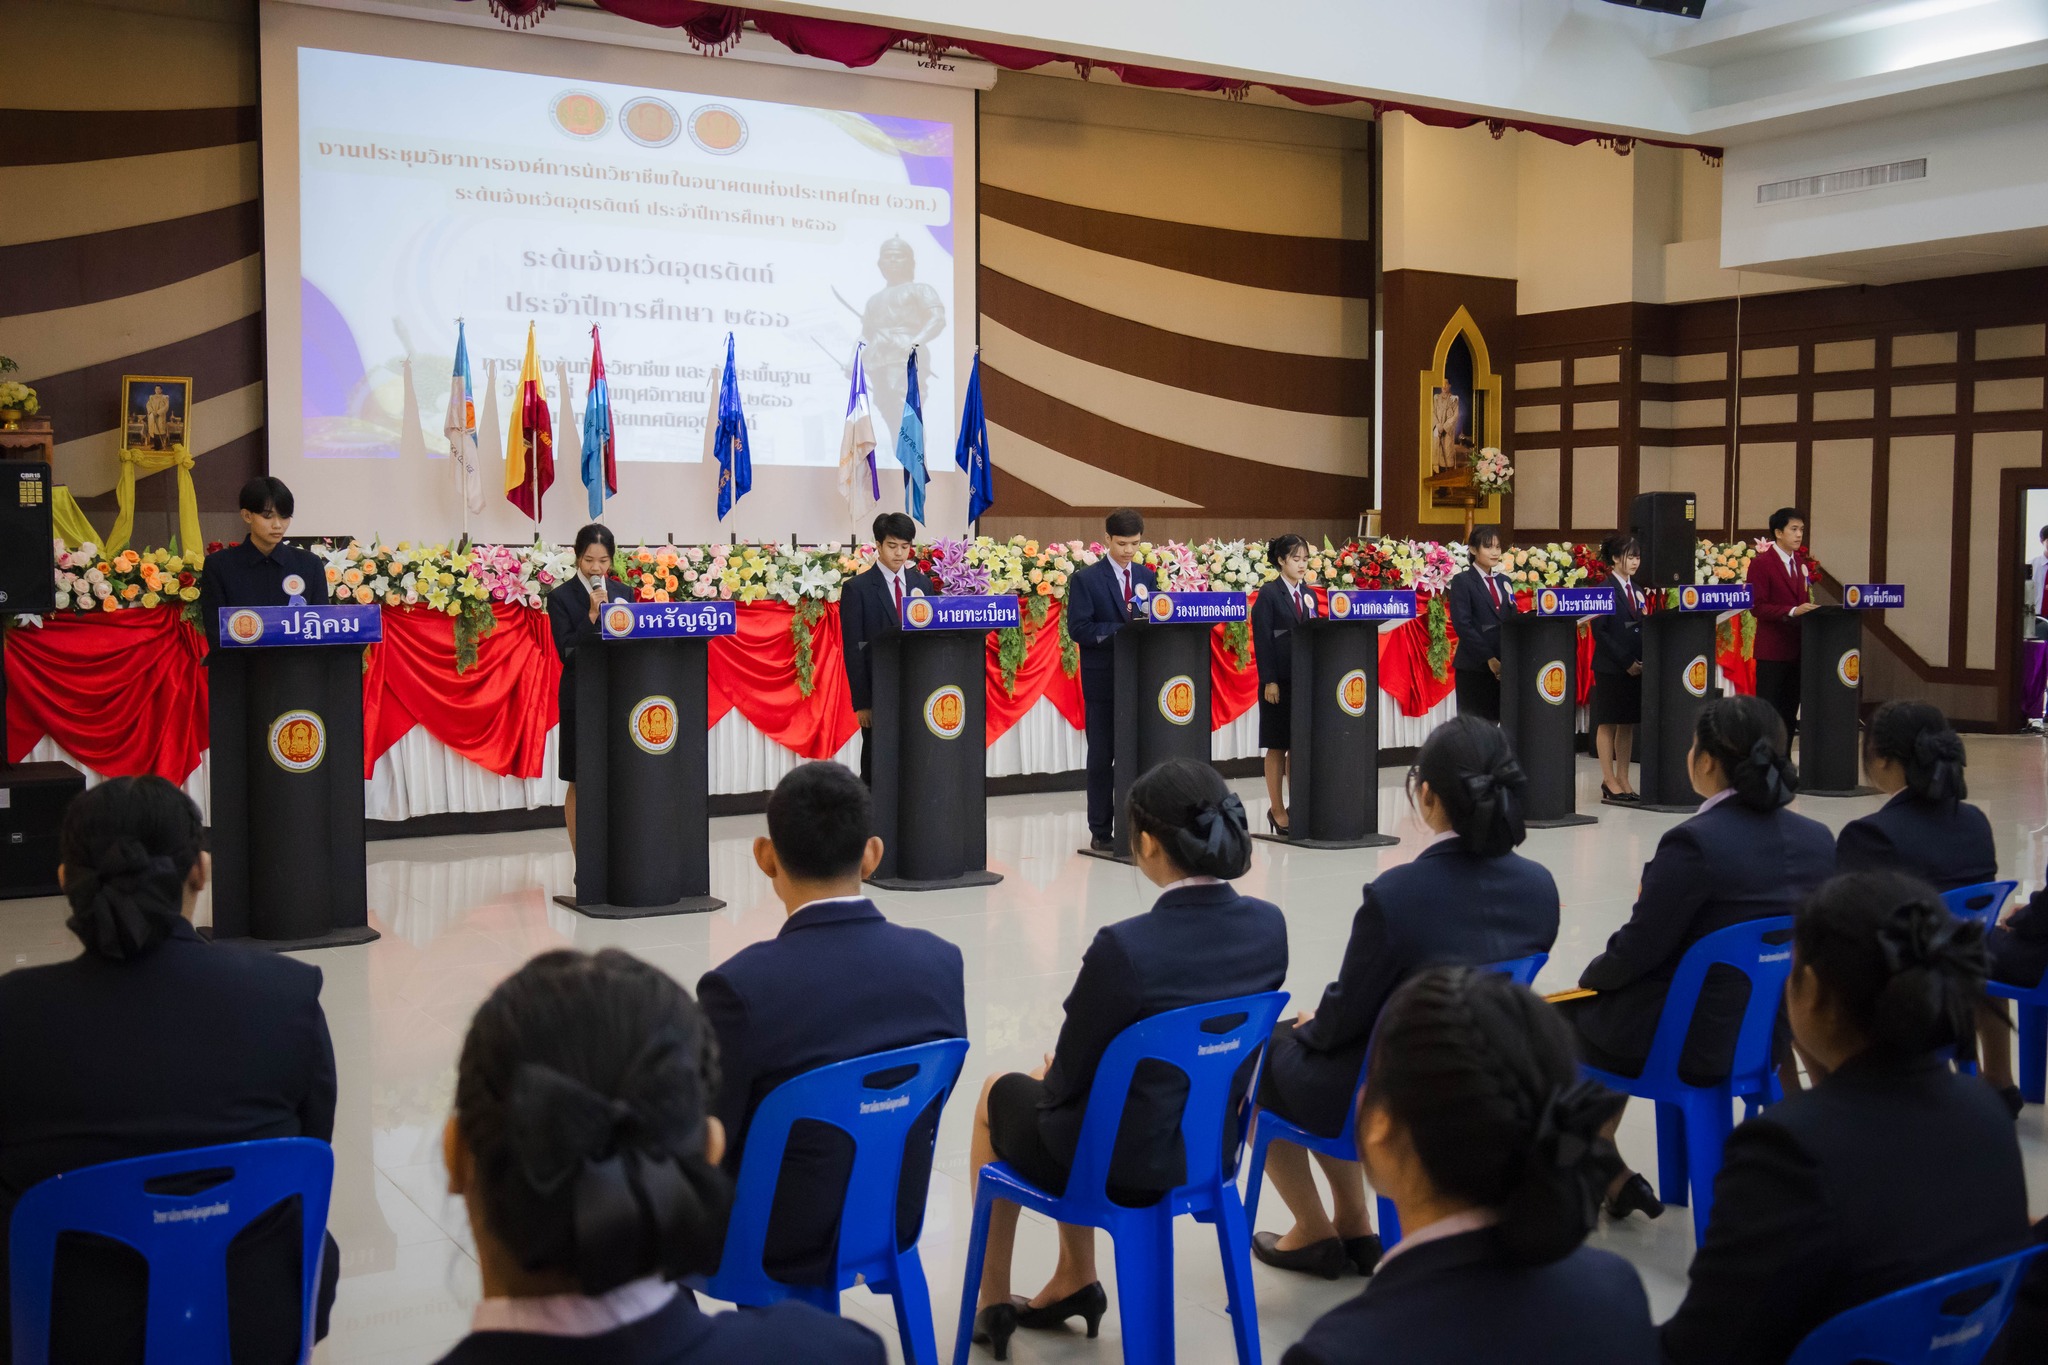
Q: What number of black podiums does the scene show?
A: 8